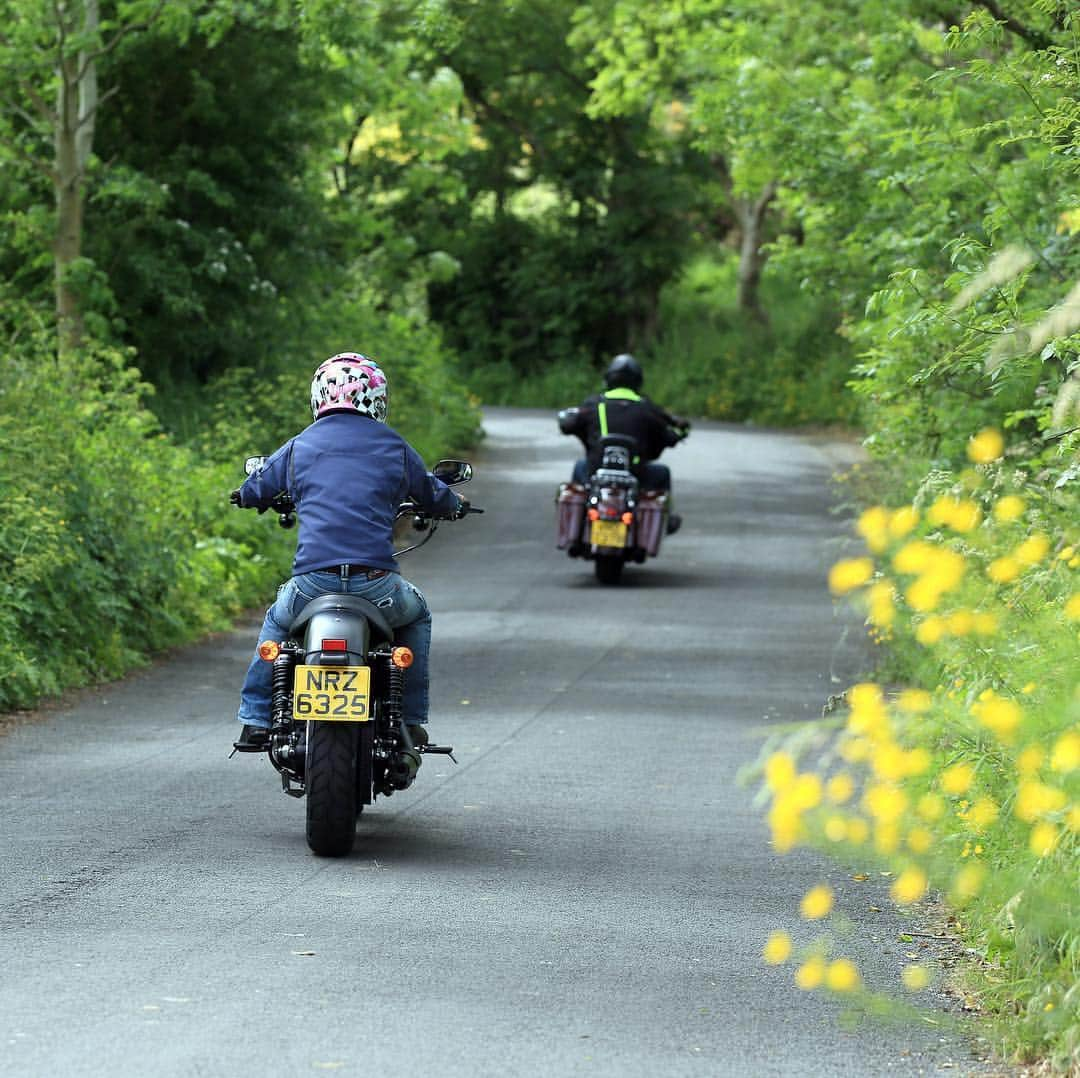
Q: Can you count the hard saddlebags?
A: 2